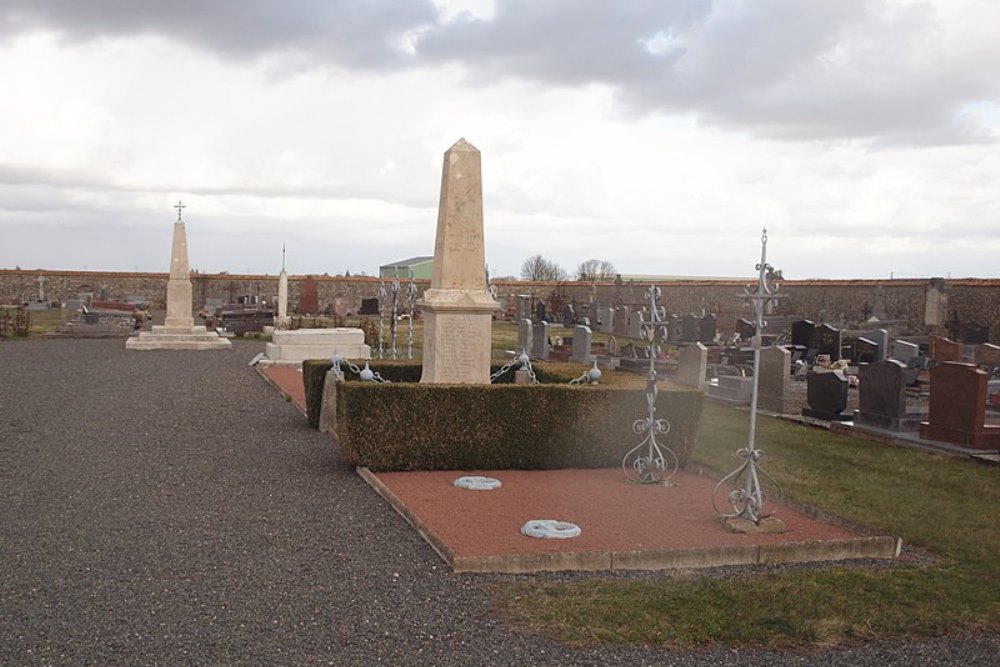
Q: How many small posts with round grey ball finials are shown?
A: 4